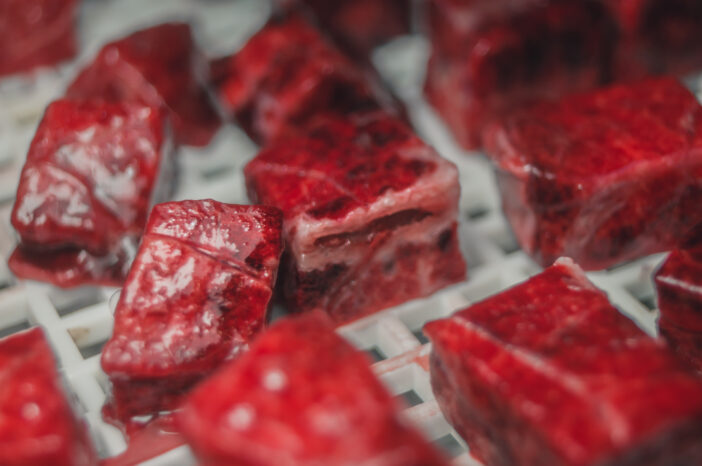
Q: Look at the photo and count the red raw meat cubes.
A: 14